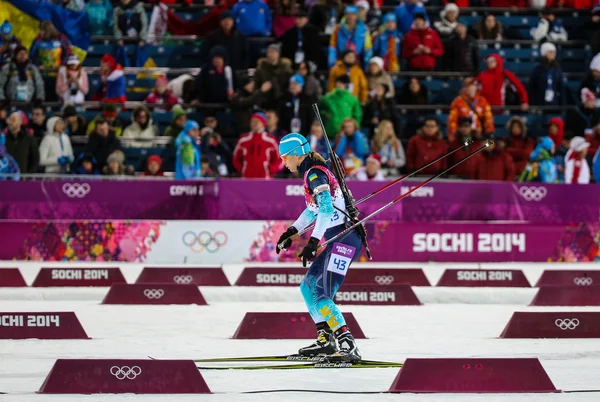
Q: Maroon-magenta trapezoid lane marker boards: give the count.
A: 15